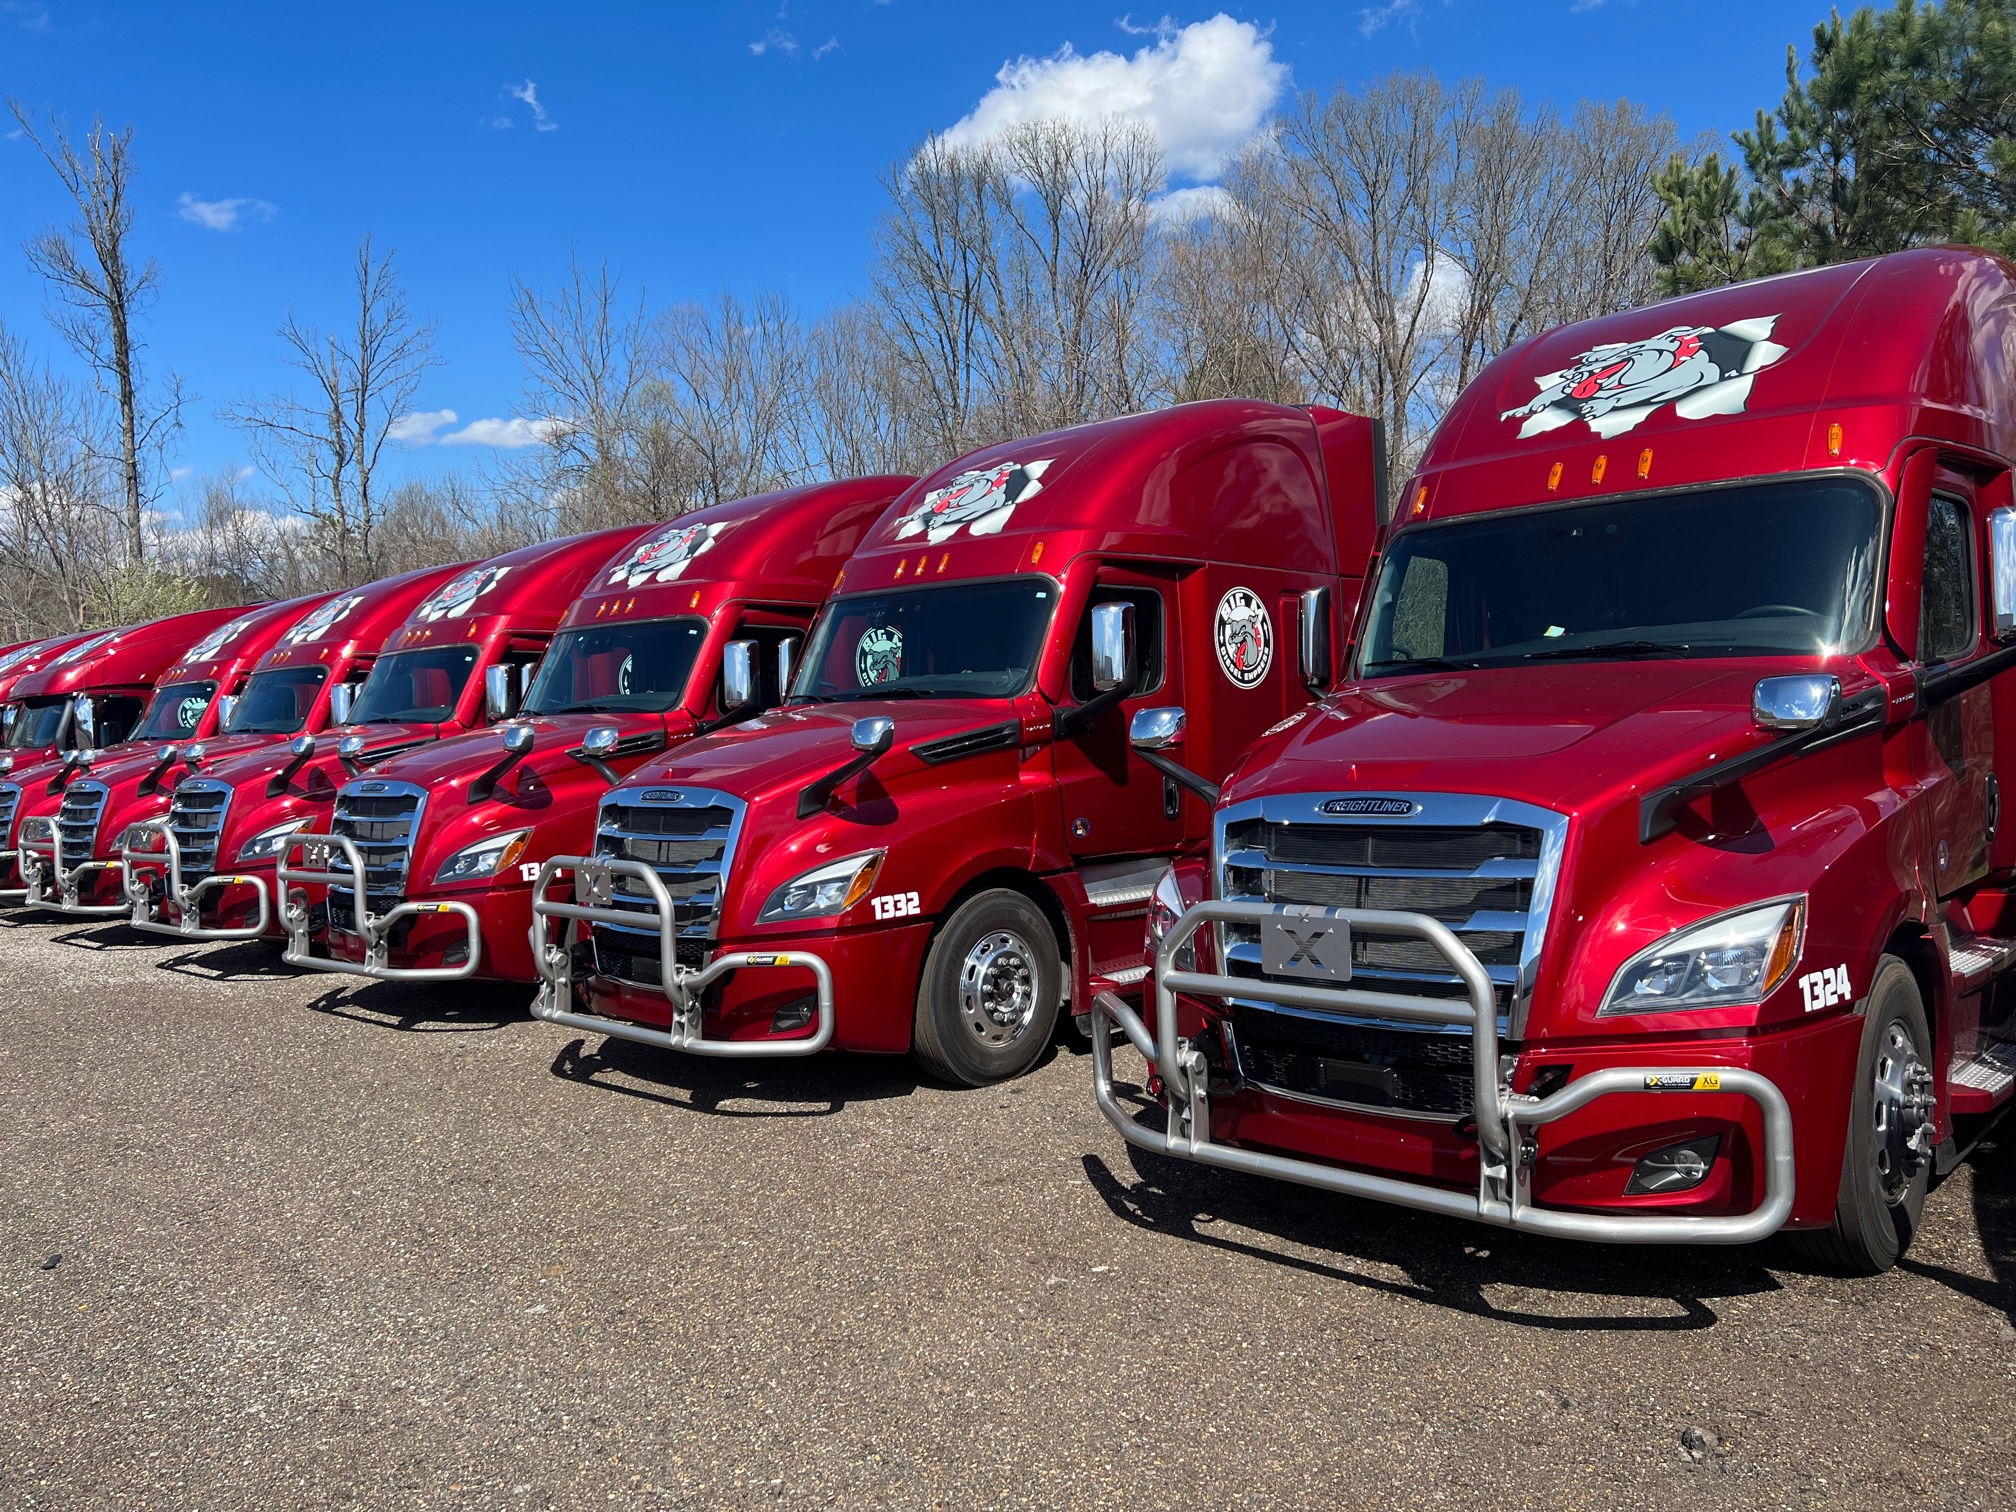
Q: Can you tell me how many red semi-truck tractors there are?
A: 8